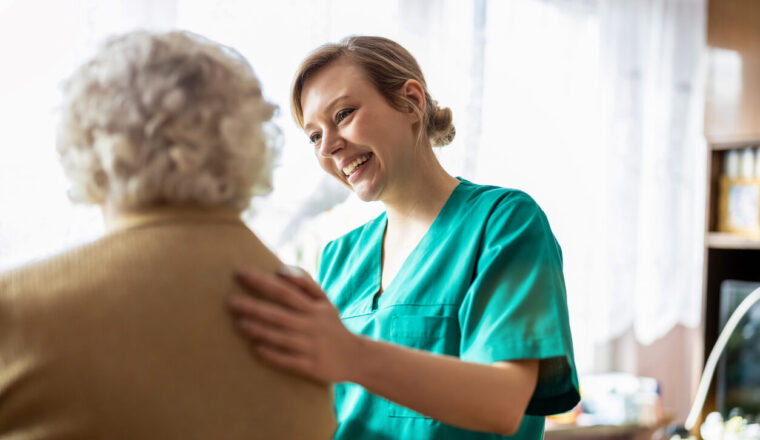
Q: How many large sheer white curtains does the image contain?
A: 1